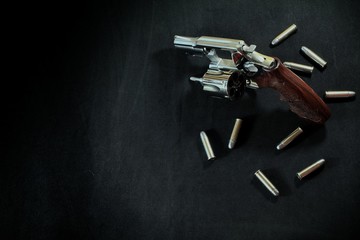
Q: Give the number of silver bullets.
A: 9